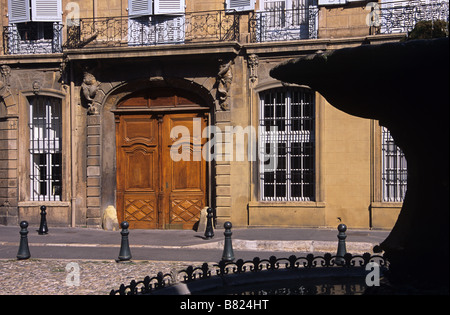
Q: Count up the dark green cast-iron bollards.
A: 6